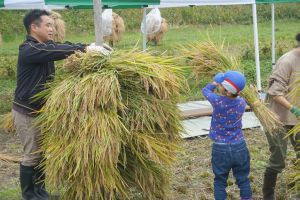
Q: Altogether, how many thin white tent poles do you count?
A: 3